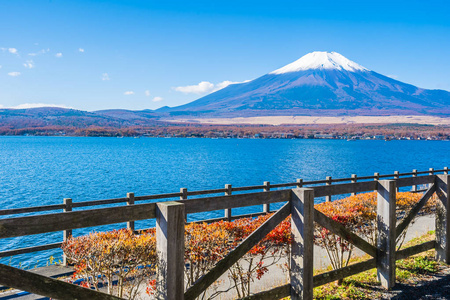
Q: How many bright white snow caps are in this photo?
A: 1